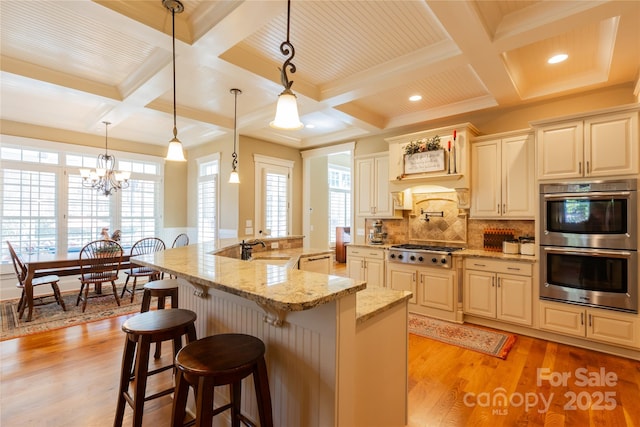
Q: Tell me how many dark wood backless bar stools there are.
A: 3